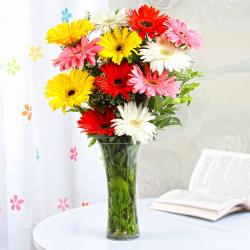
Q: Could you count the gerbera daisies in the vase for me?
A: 12